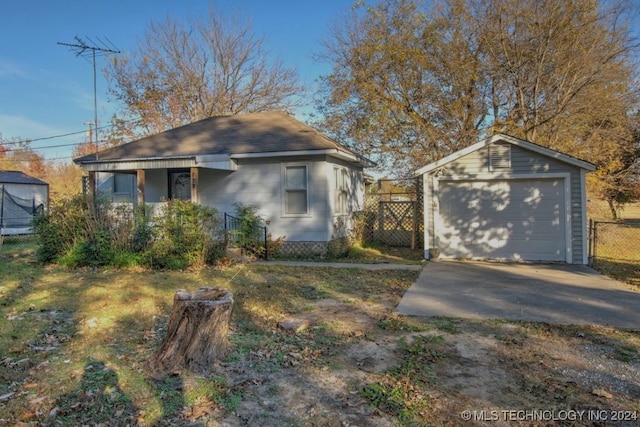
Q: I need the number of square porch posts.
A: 3